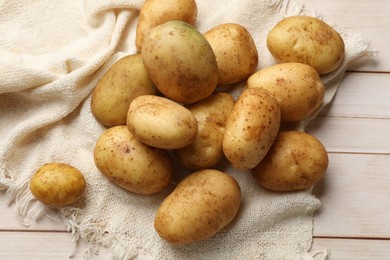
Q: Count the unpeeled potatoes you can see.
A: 13